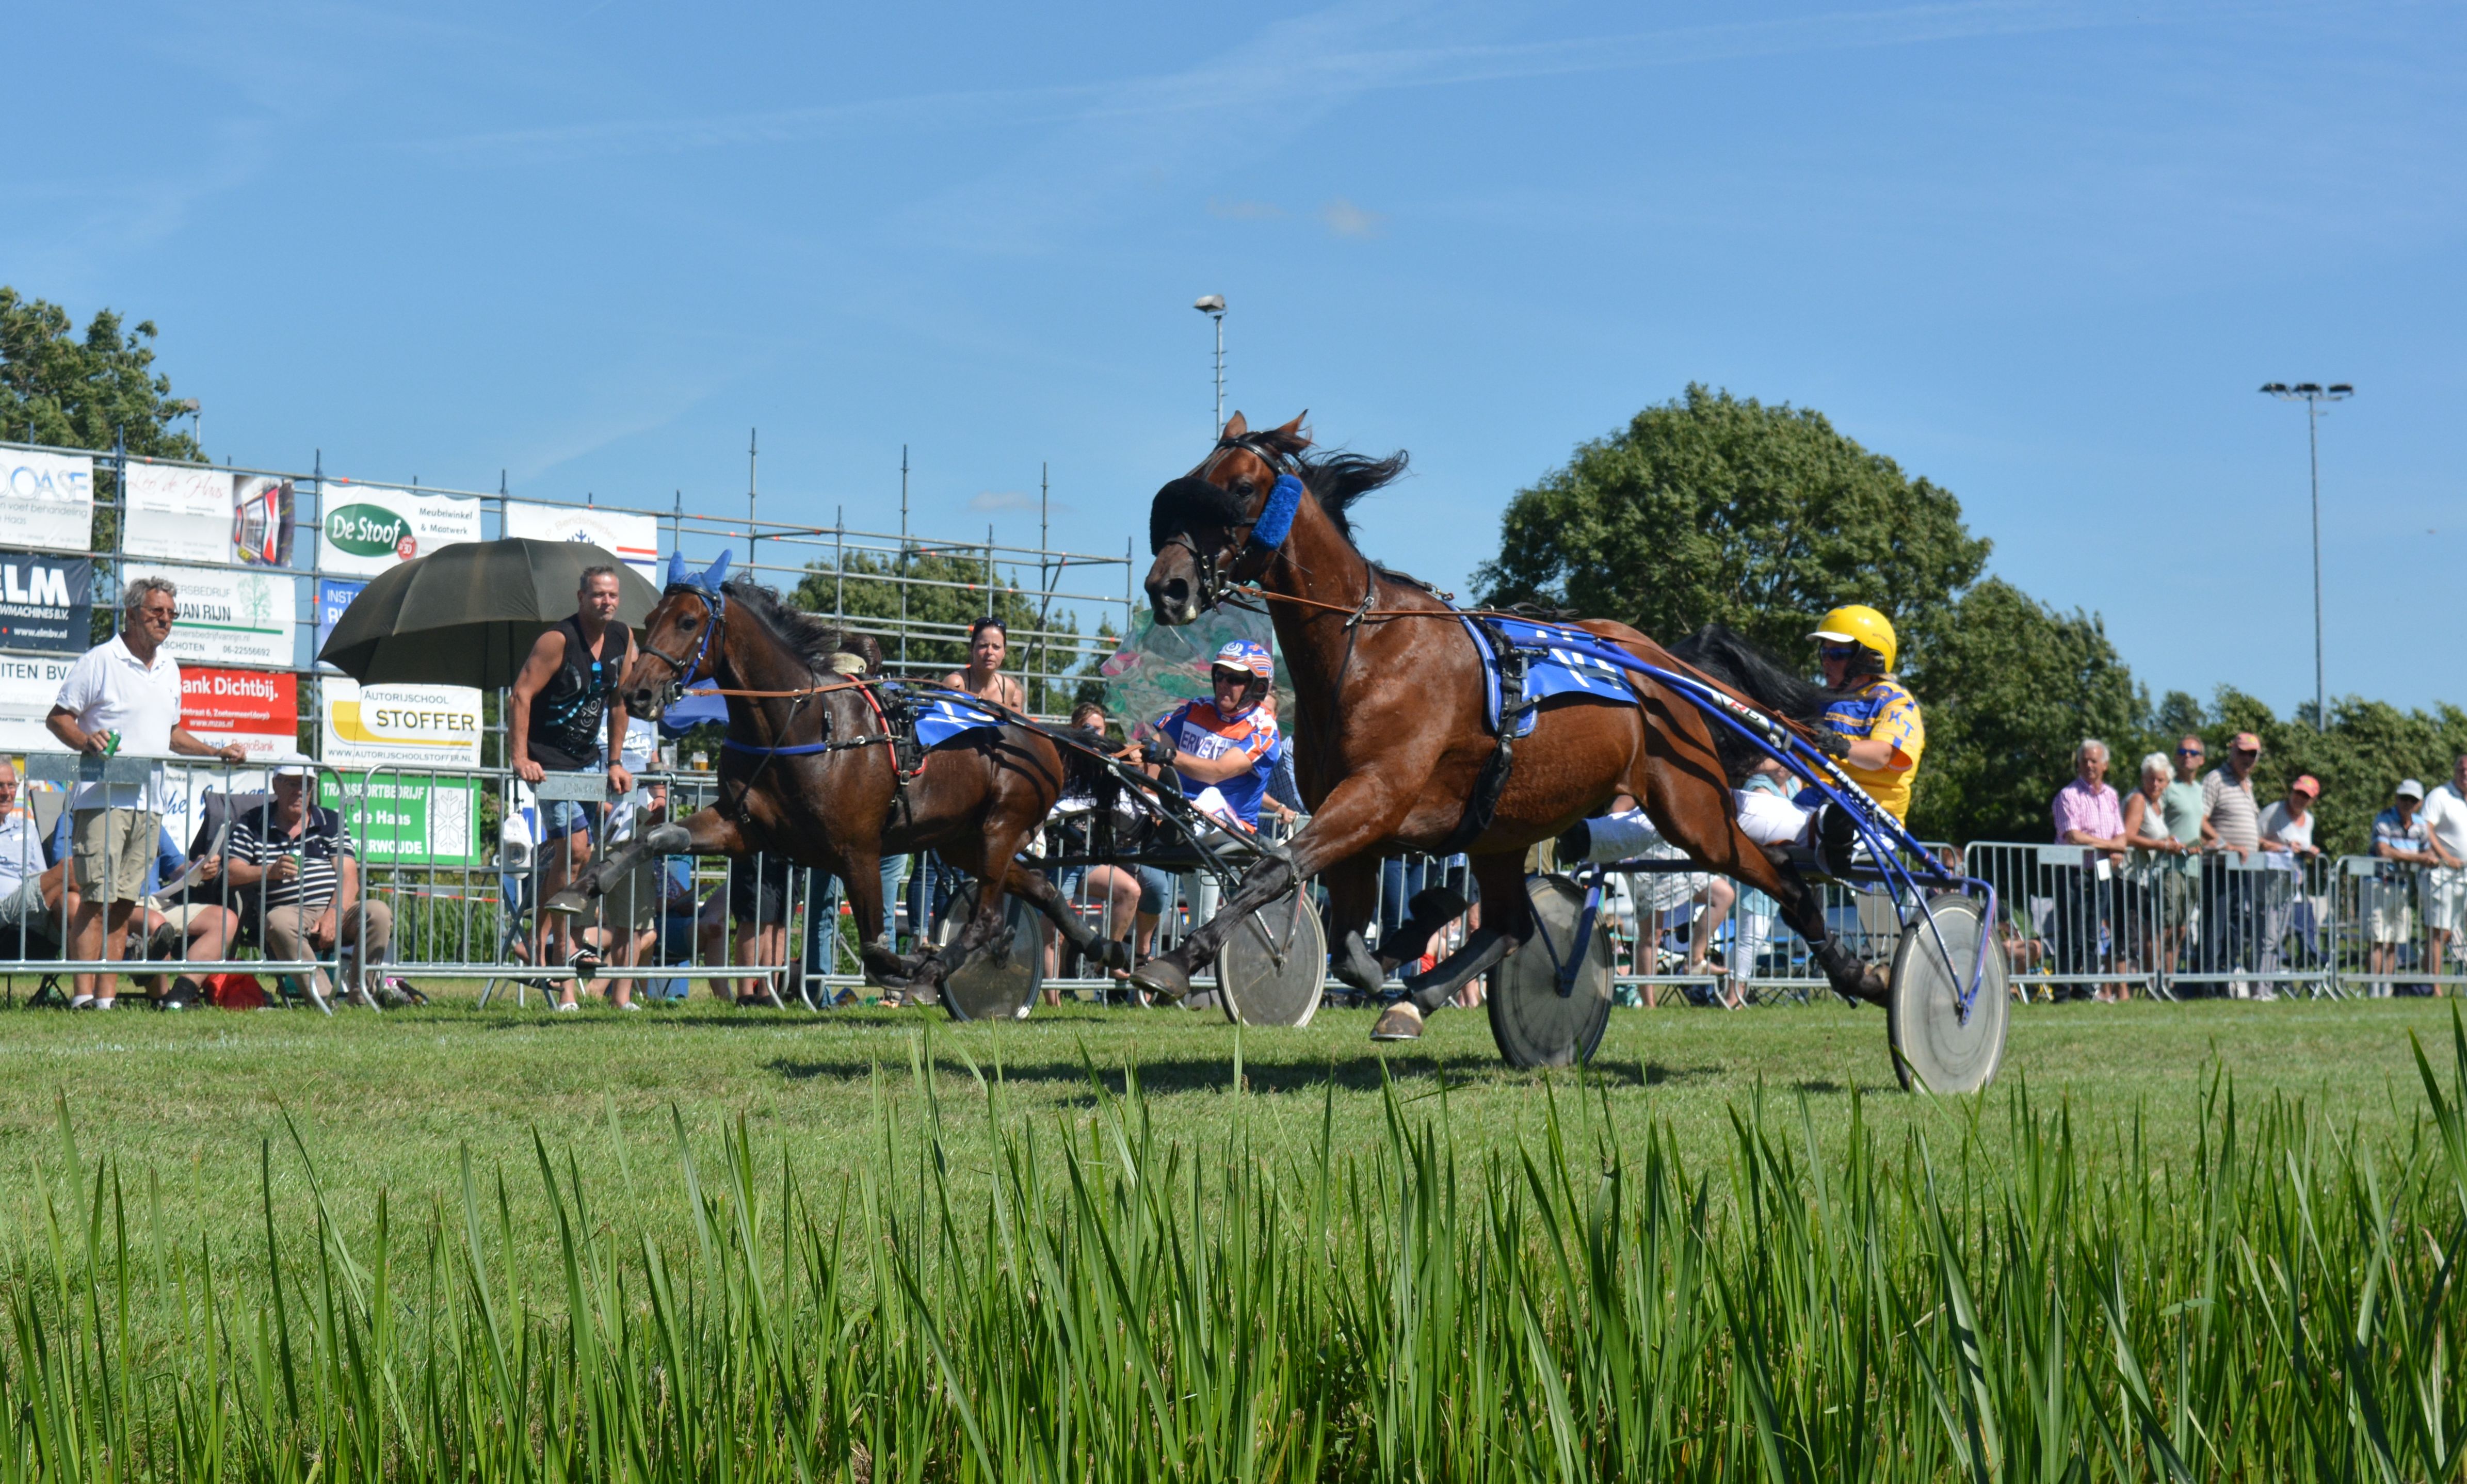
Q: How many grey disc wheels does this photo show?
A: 4